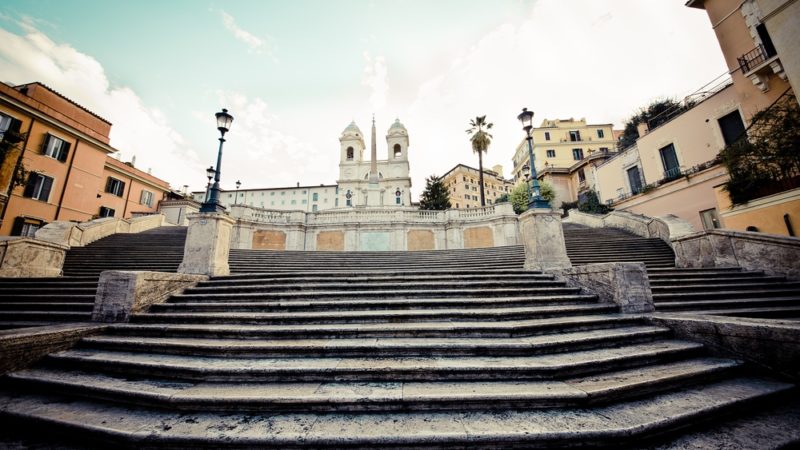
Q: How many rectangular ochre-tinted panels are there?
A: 4